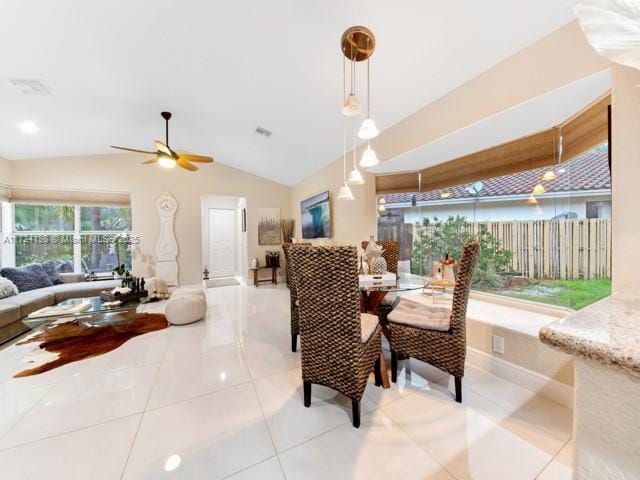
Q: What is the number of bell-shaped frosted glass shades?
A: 5